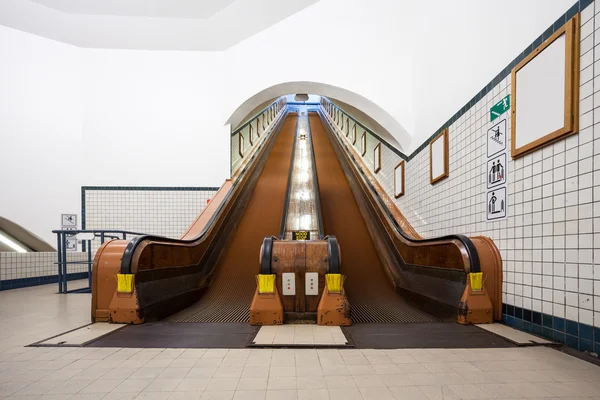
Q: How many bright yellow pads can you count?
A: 4